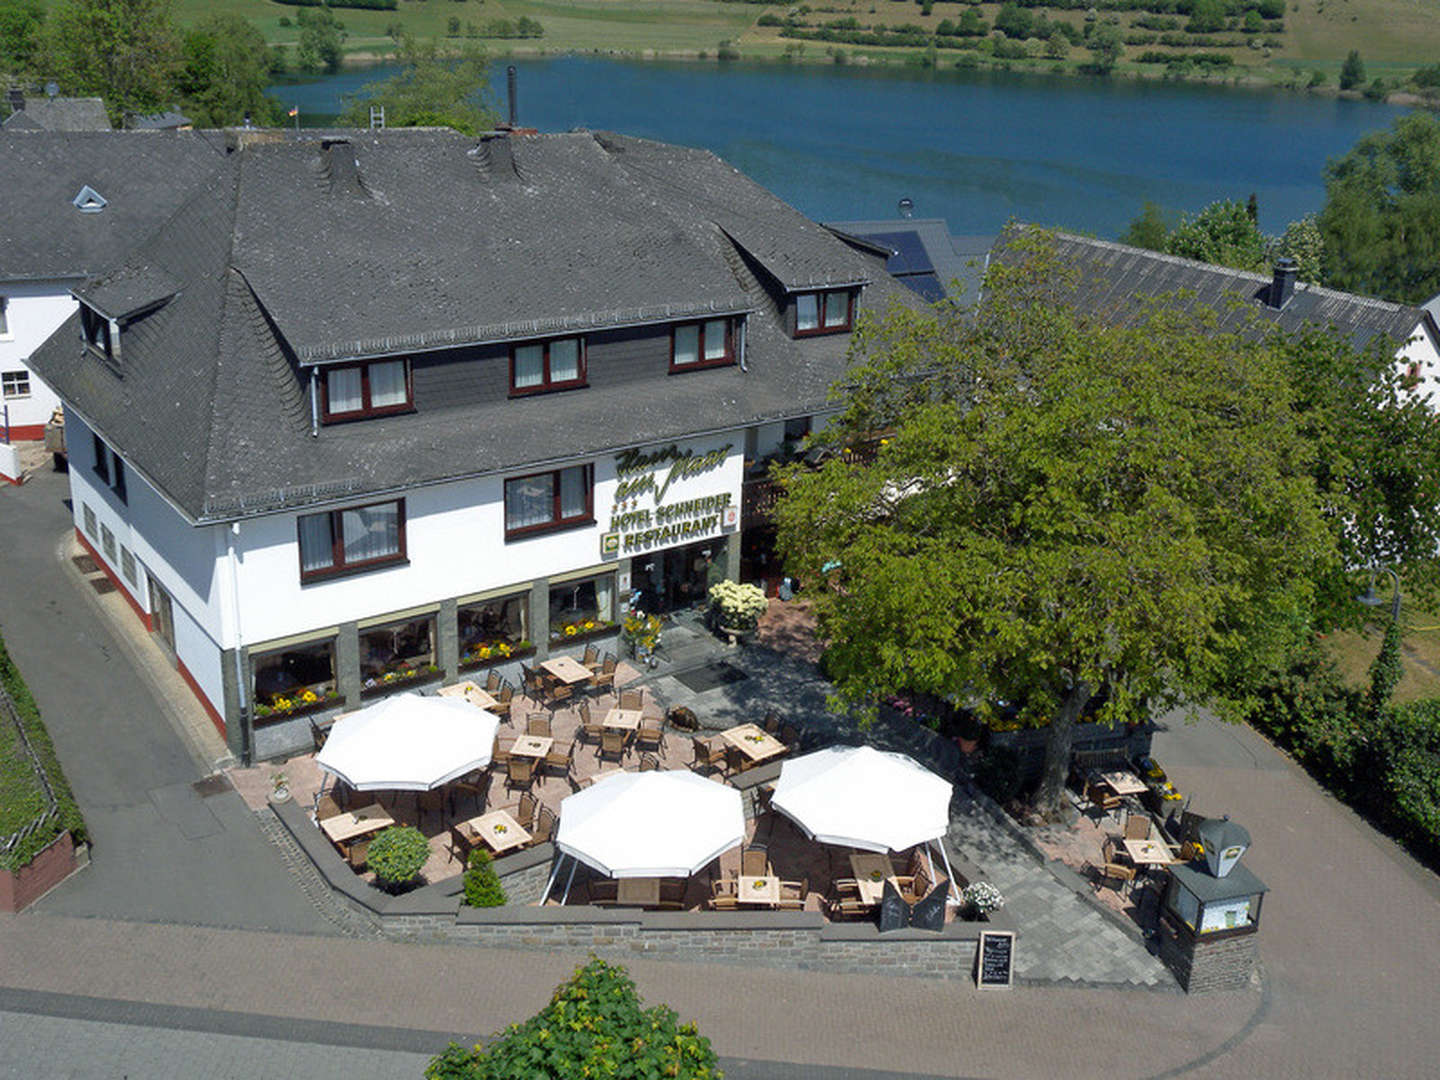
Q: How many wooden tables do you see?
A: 12